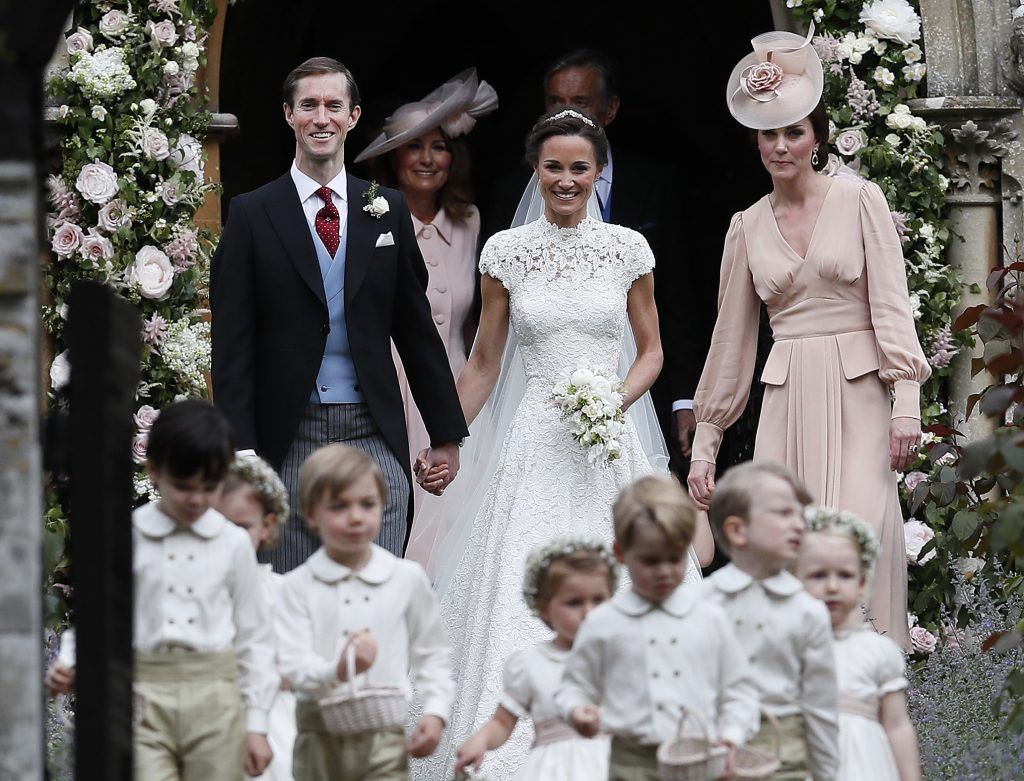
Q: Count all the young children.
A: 7